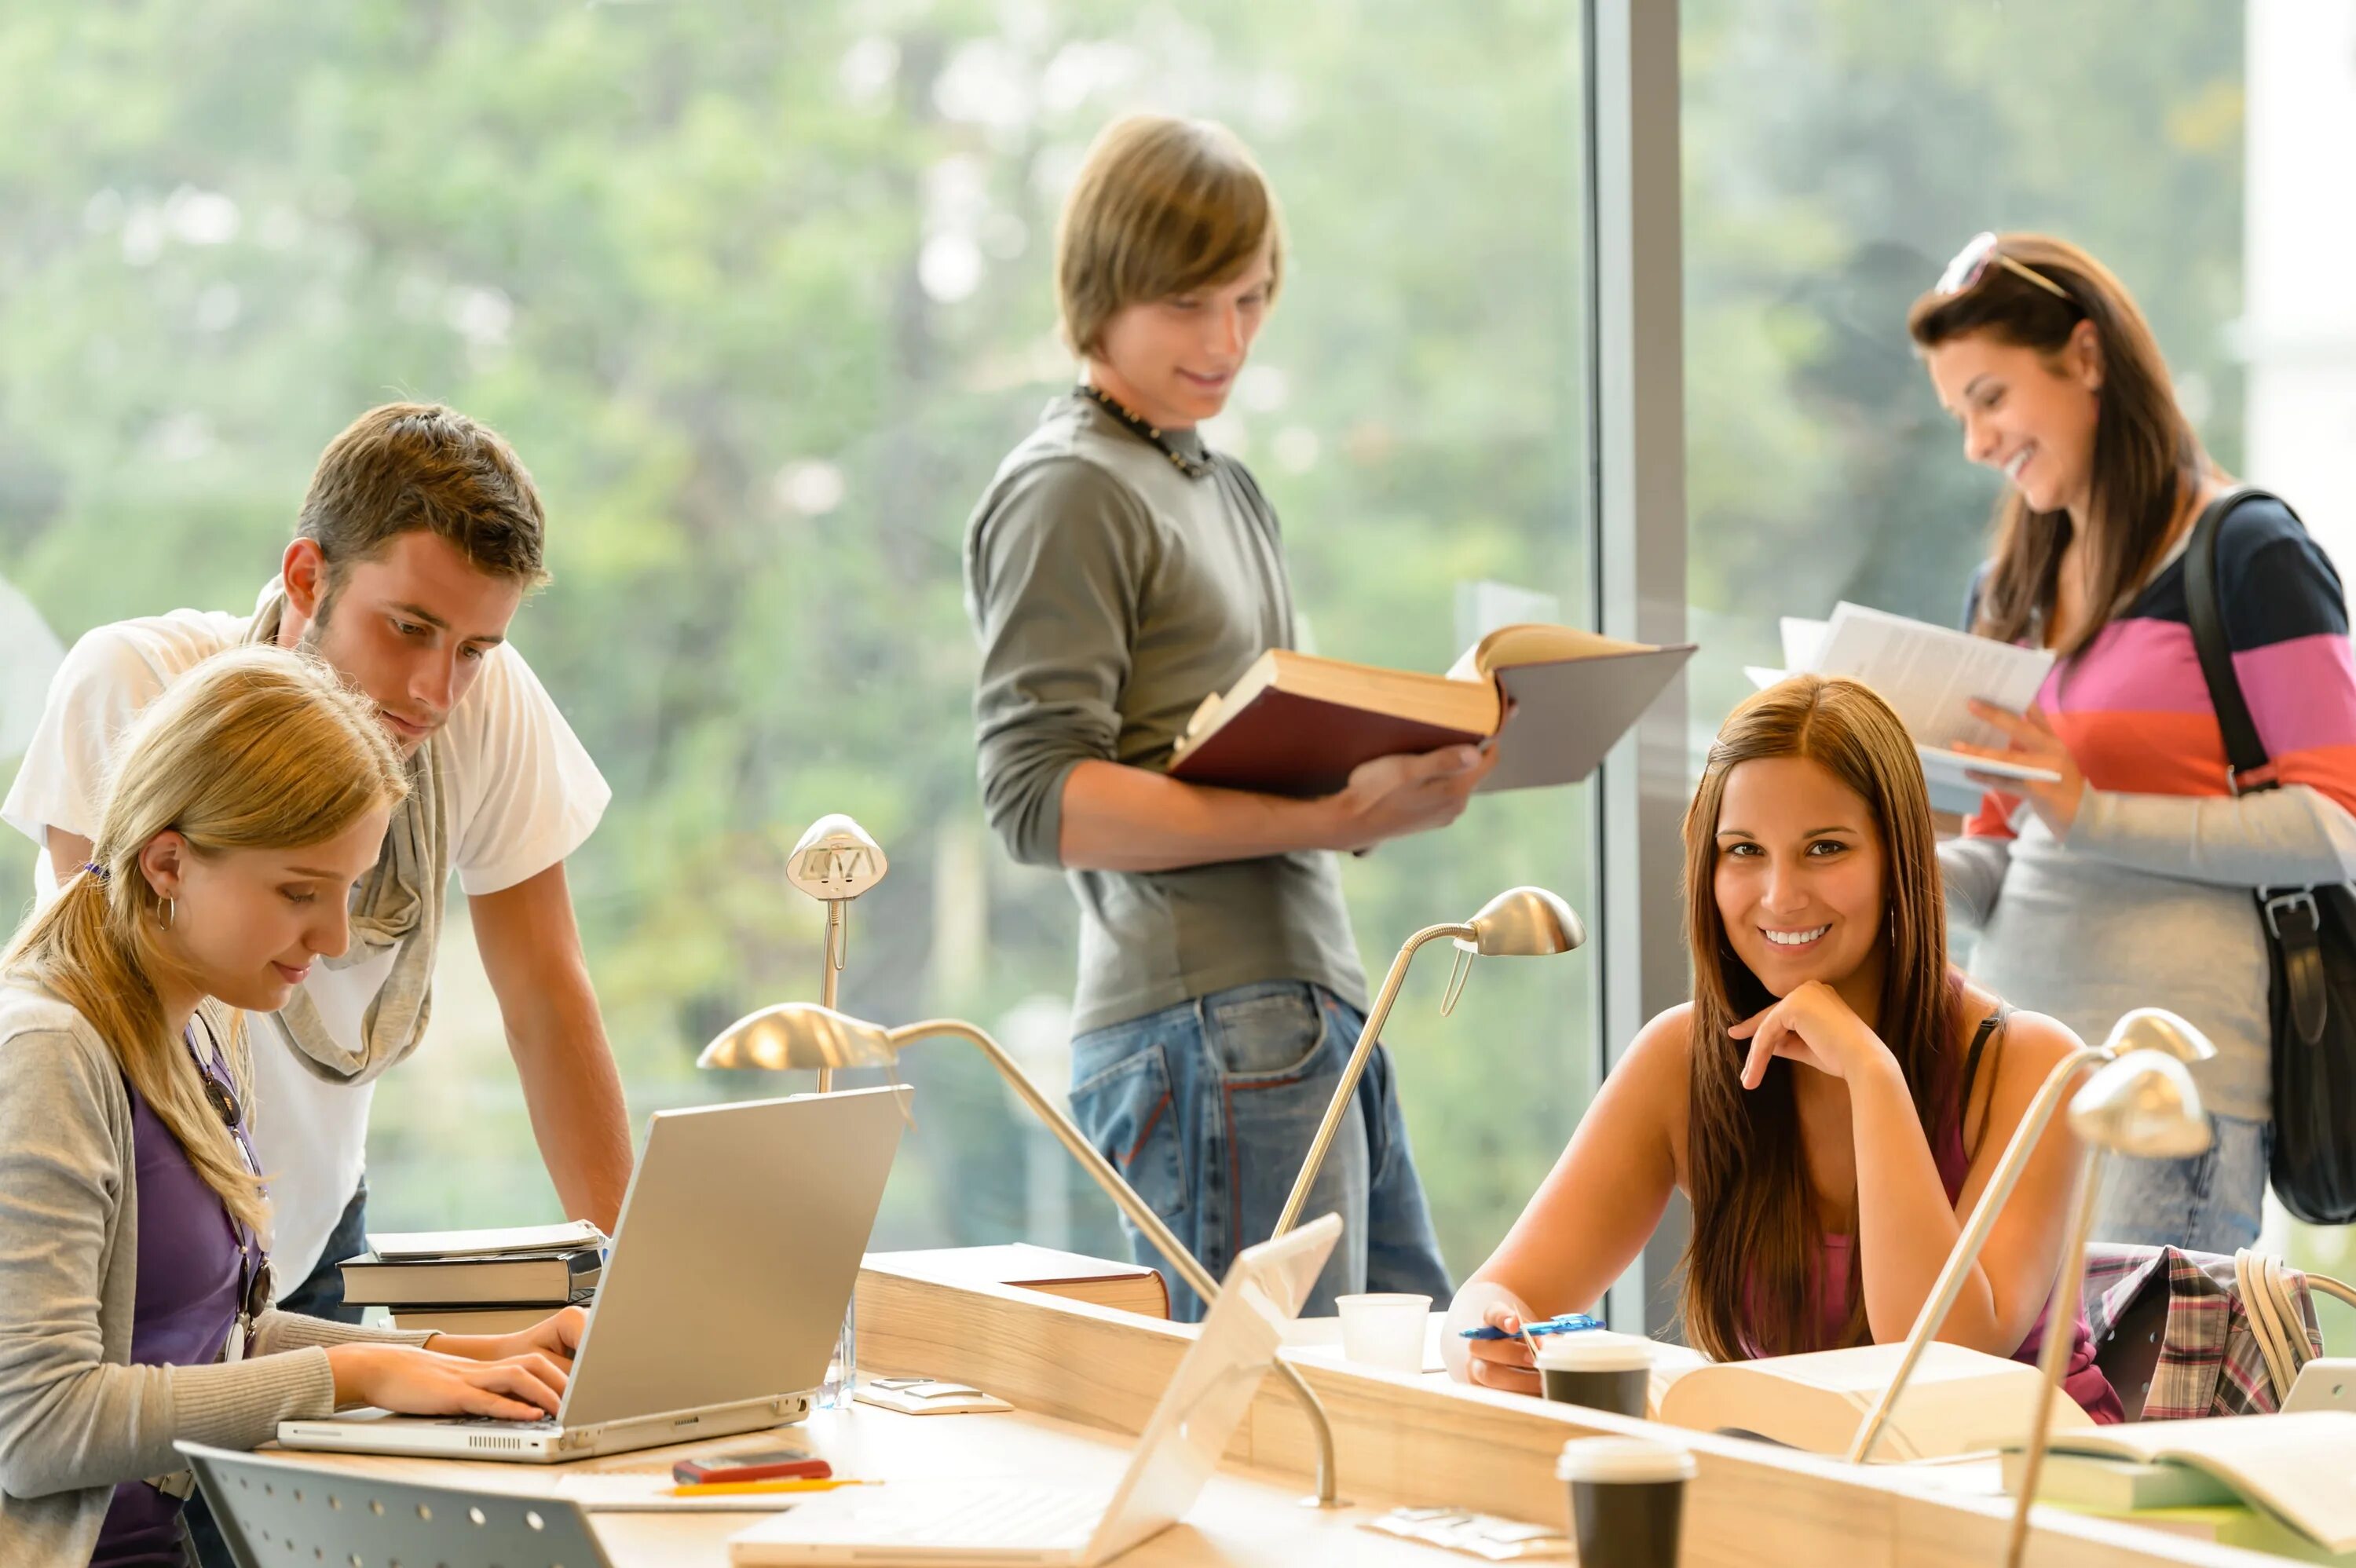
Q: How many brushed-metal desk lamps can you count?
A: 5